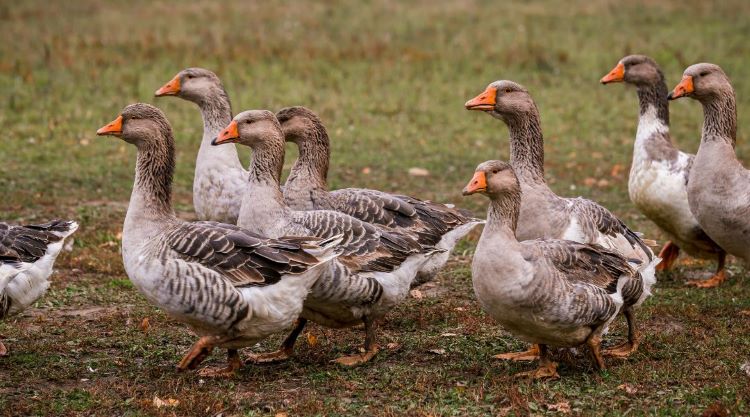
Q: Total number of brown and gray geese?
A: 9